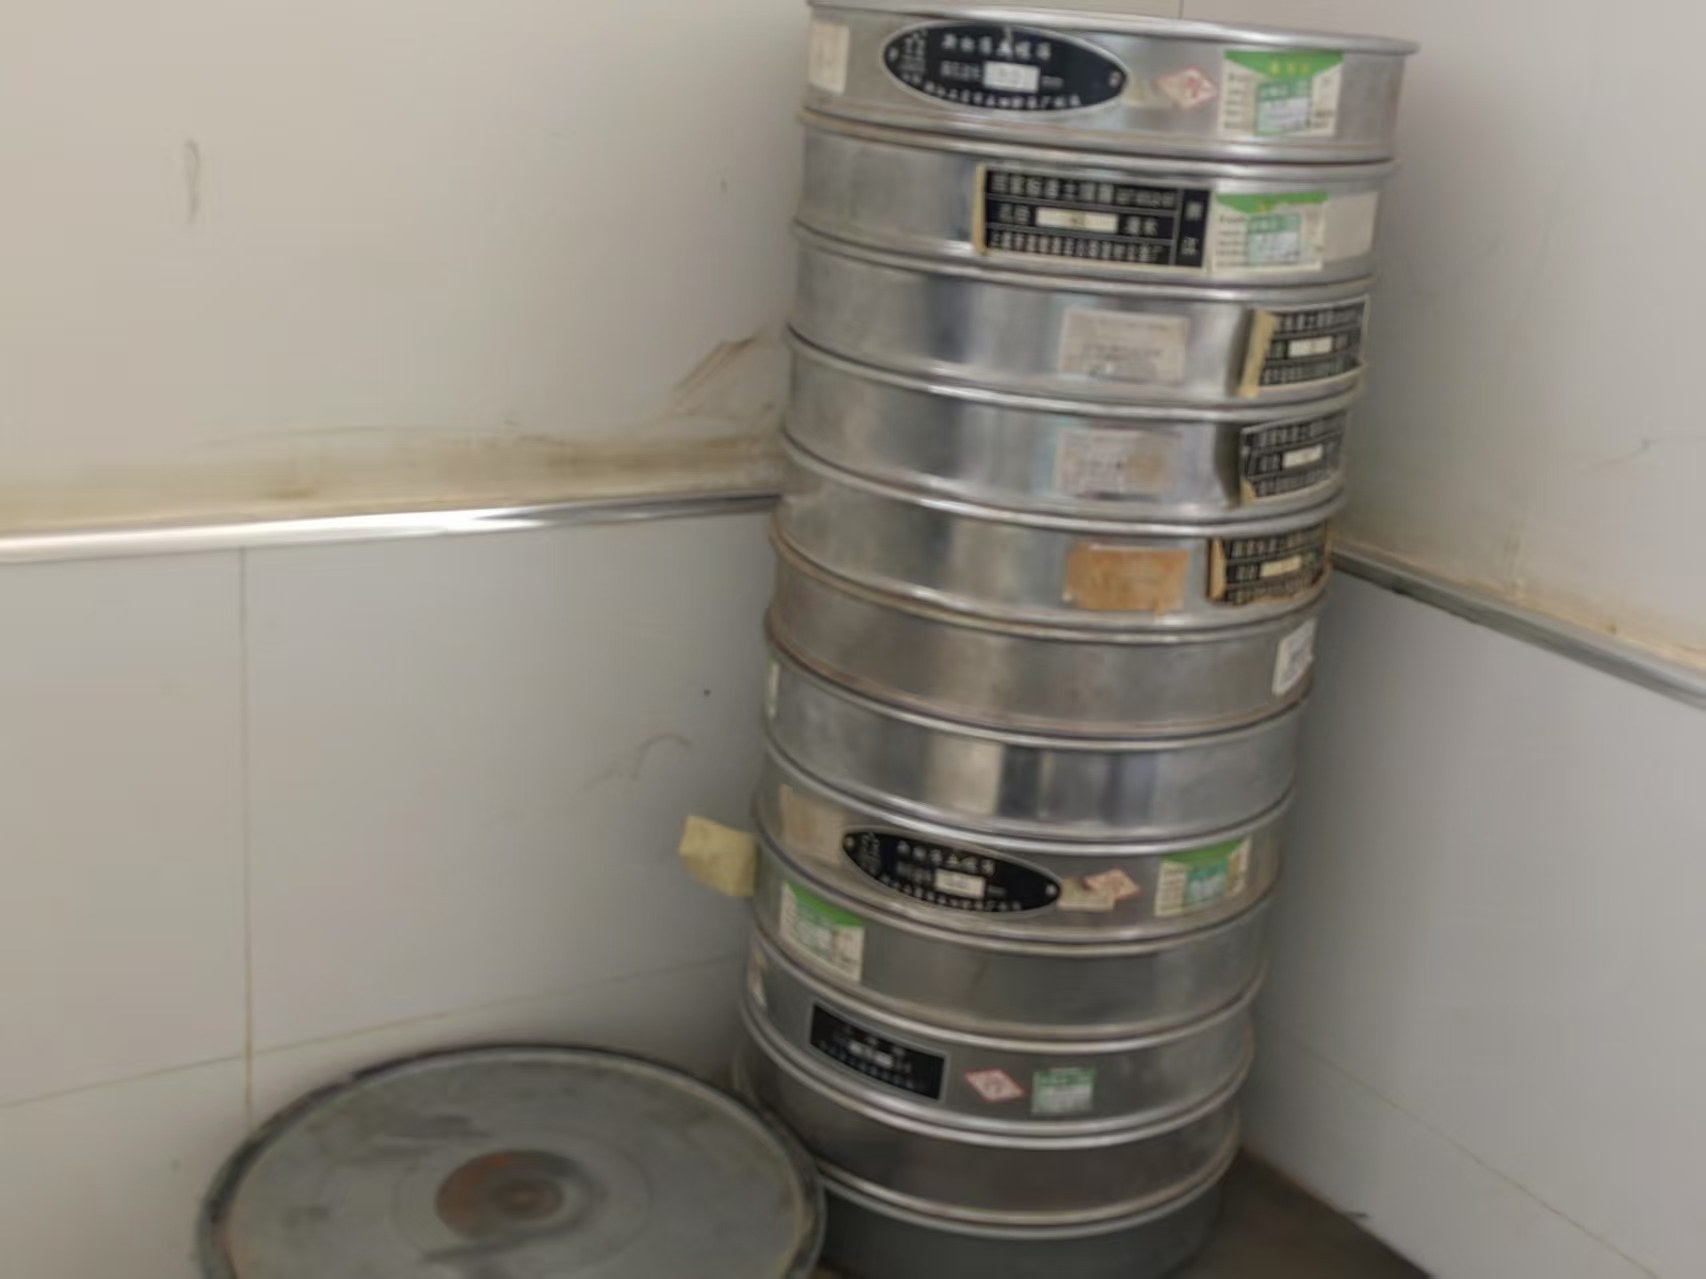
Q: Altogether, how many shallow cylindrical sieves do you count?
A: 12